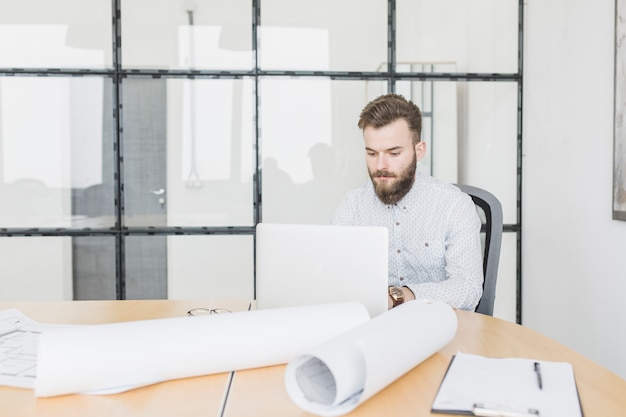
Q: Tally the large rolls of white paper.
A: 2